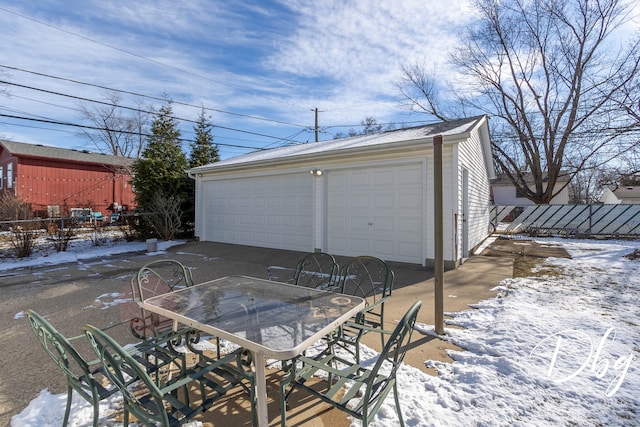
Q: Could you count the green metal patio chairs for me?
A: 6